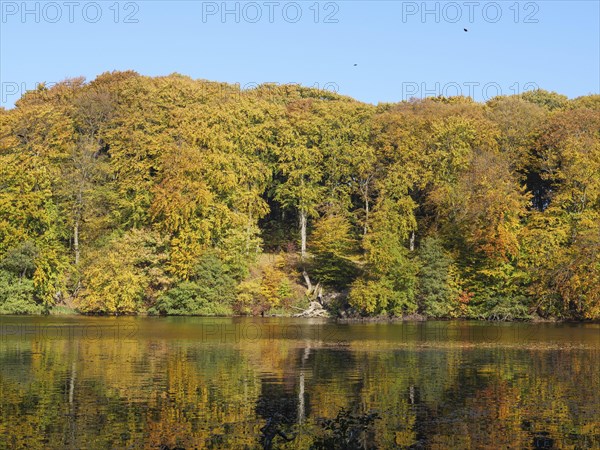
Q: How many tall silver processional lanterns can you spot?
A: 0